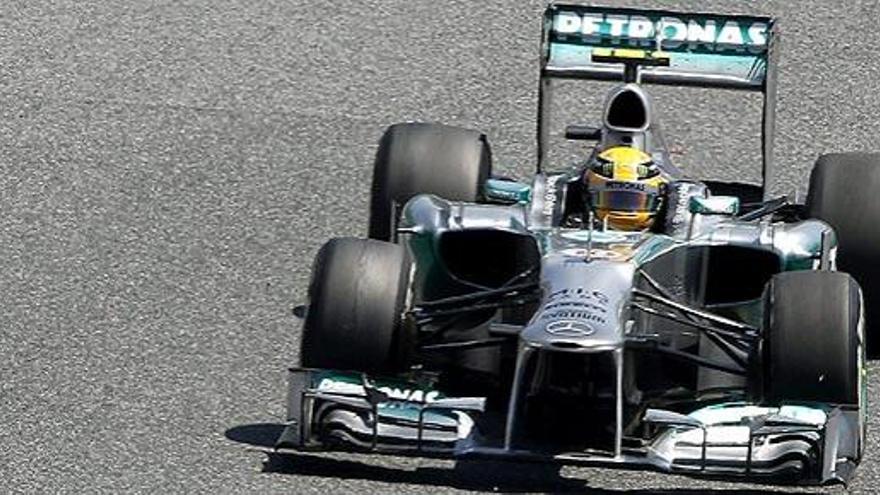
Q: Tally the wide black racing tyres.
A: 4